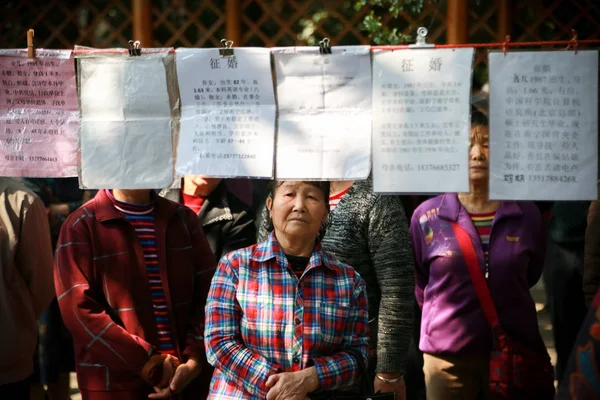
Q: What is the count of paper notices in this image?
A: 6